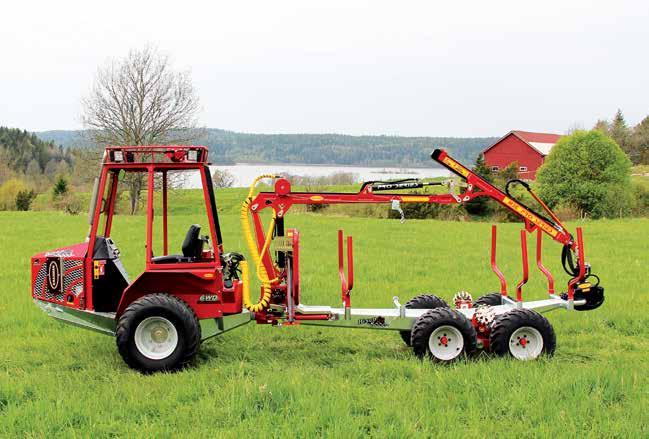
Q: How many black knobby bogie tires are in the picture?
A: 4